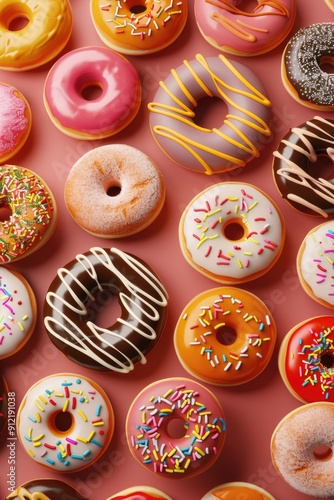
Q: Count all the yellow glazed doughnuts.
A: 1